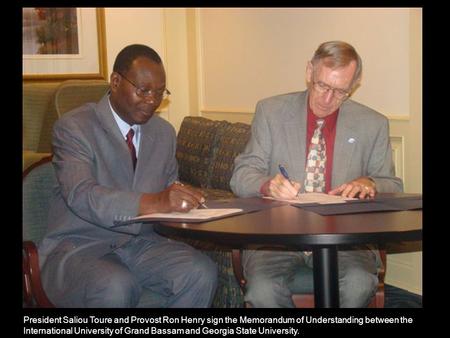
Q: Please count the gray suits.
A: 2